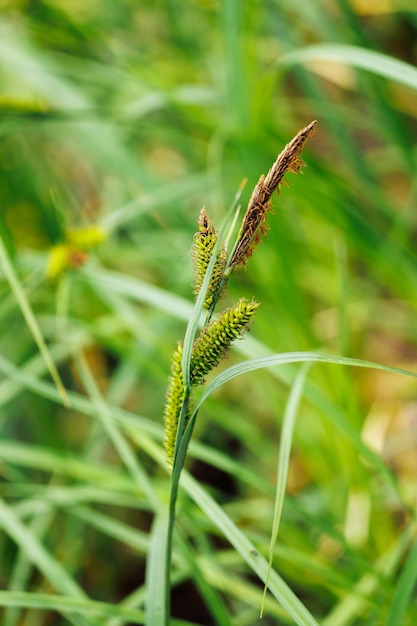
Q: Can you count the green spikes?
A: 3